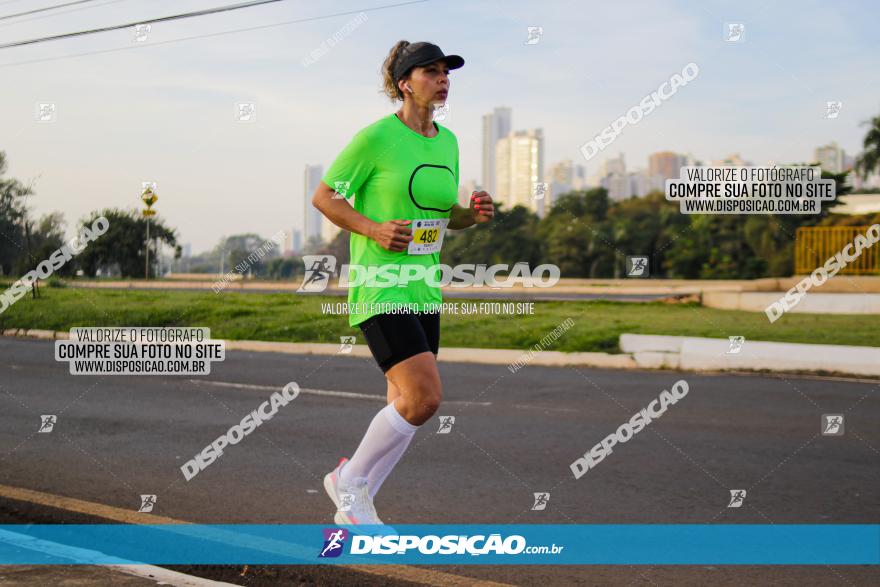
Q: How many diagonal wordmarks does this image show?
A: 5